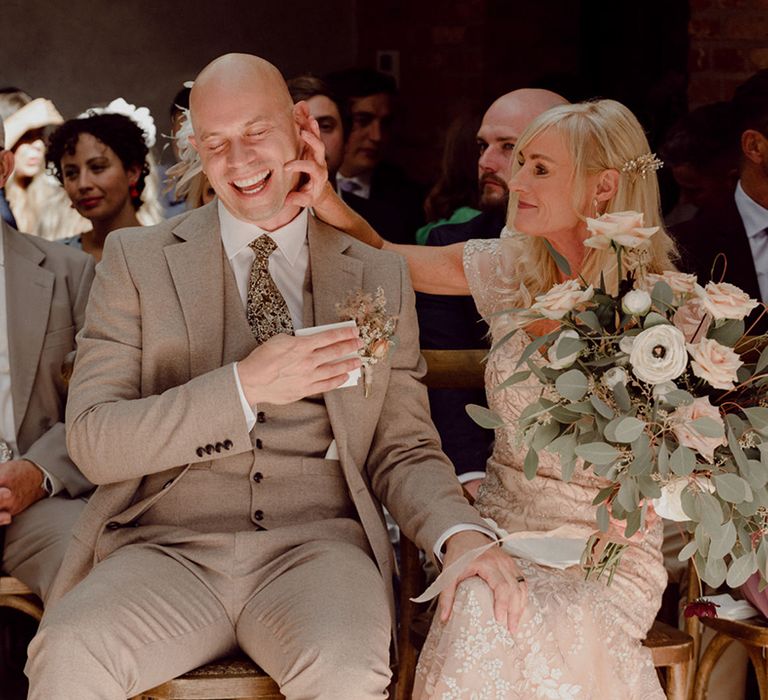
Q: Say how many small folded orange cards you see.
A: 0